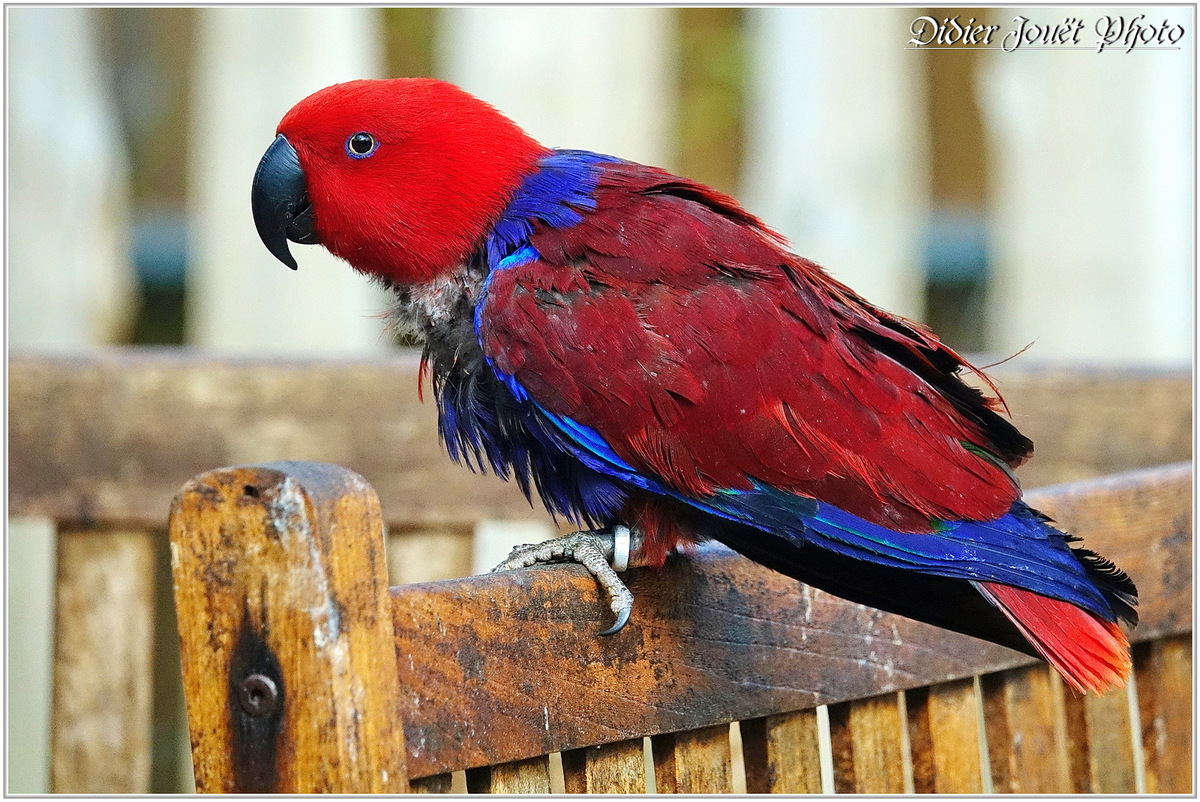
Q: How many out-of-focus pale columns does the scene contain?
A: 5